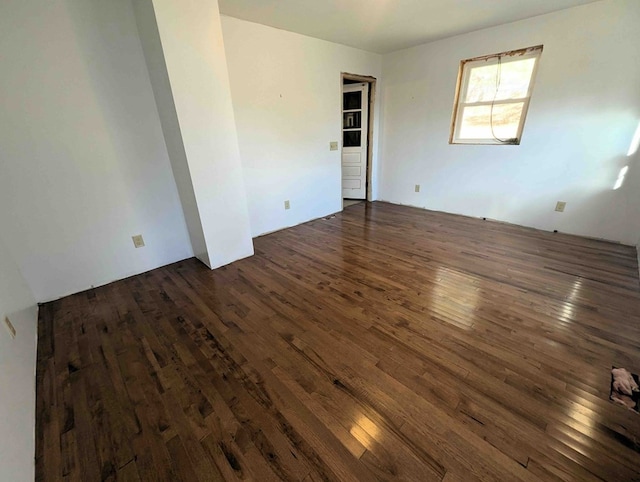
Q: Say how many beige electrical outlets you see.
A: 5